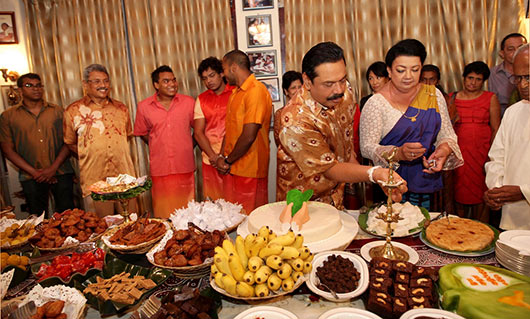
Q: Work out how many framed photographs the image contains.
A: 5